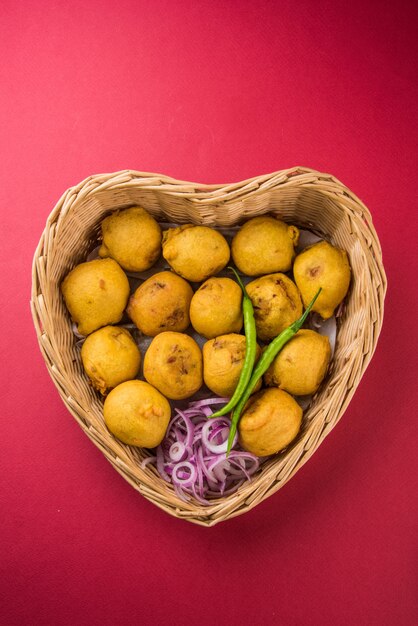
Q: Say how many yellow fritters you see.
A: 14